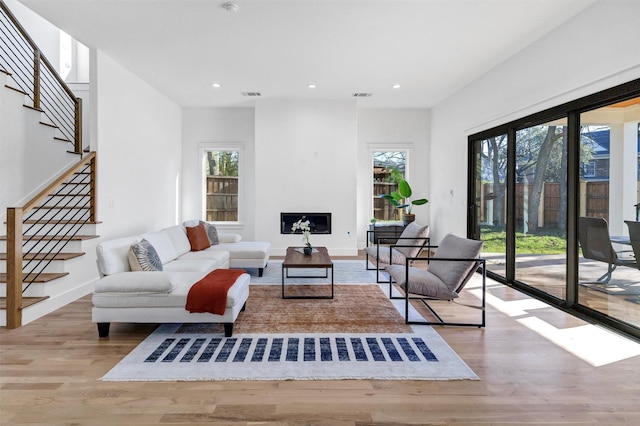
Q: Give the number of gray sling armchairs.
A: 2